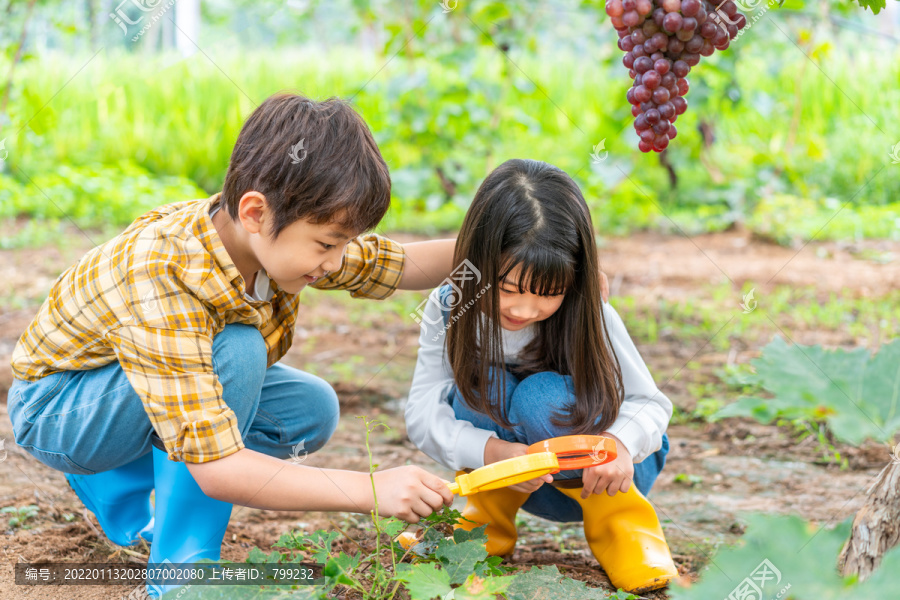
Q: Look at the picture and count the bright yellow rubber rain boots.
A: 2